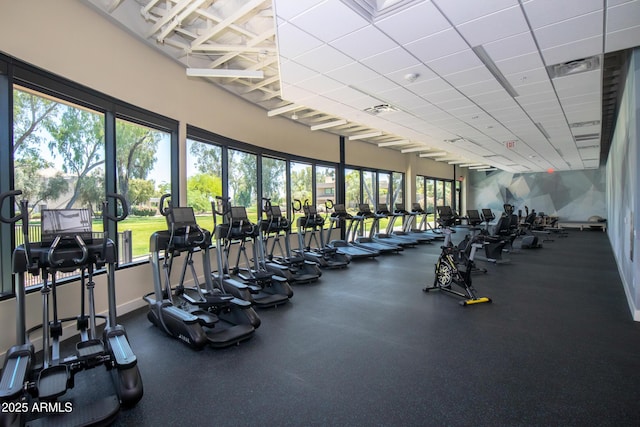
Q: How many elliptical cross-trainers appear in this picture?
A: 5